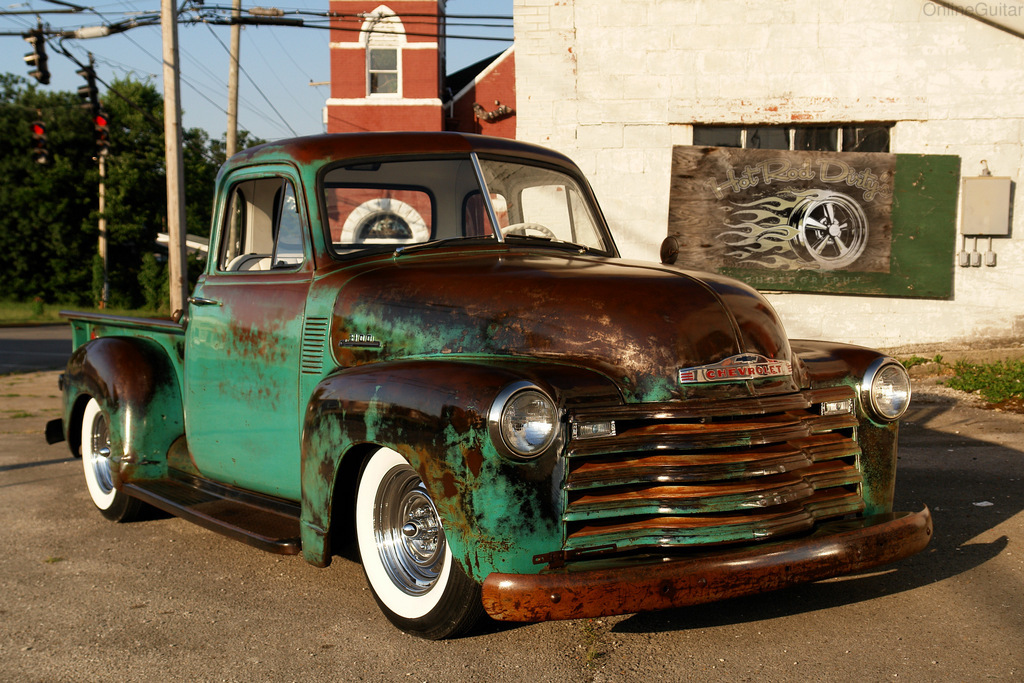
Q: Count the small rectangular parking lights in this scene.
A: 2